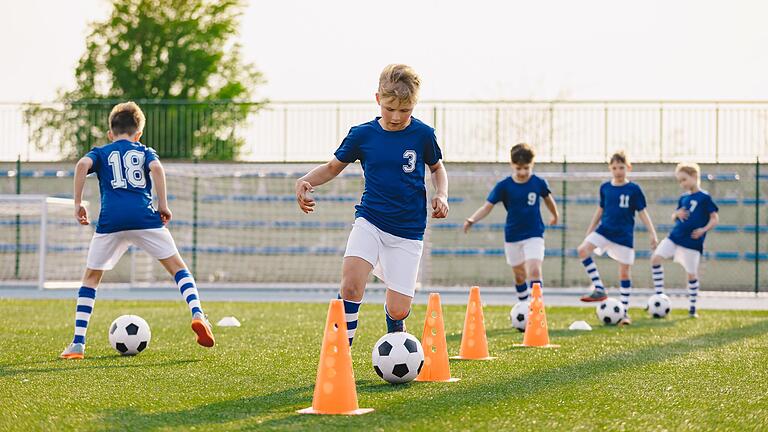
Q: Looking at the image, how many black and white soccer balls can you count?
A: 5